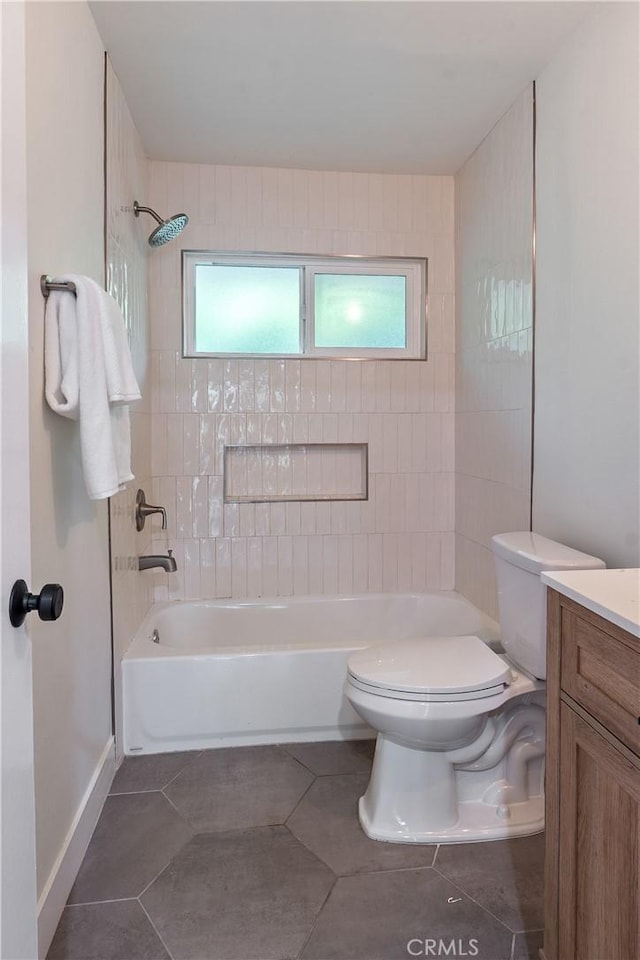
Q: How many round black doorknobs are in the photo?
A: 1